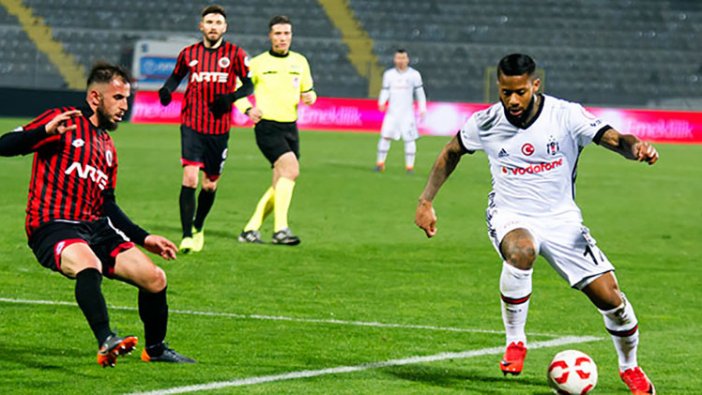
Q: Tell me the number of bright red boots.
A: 2